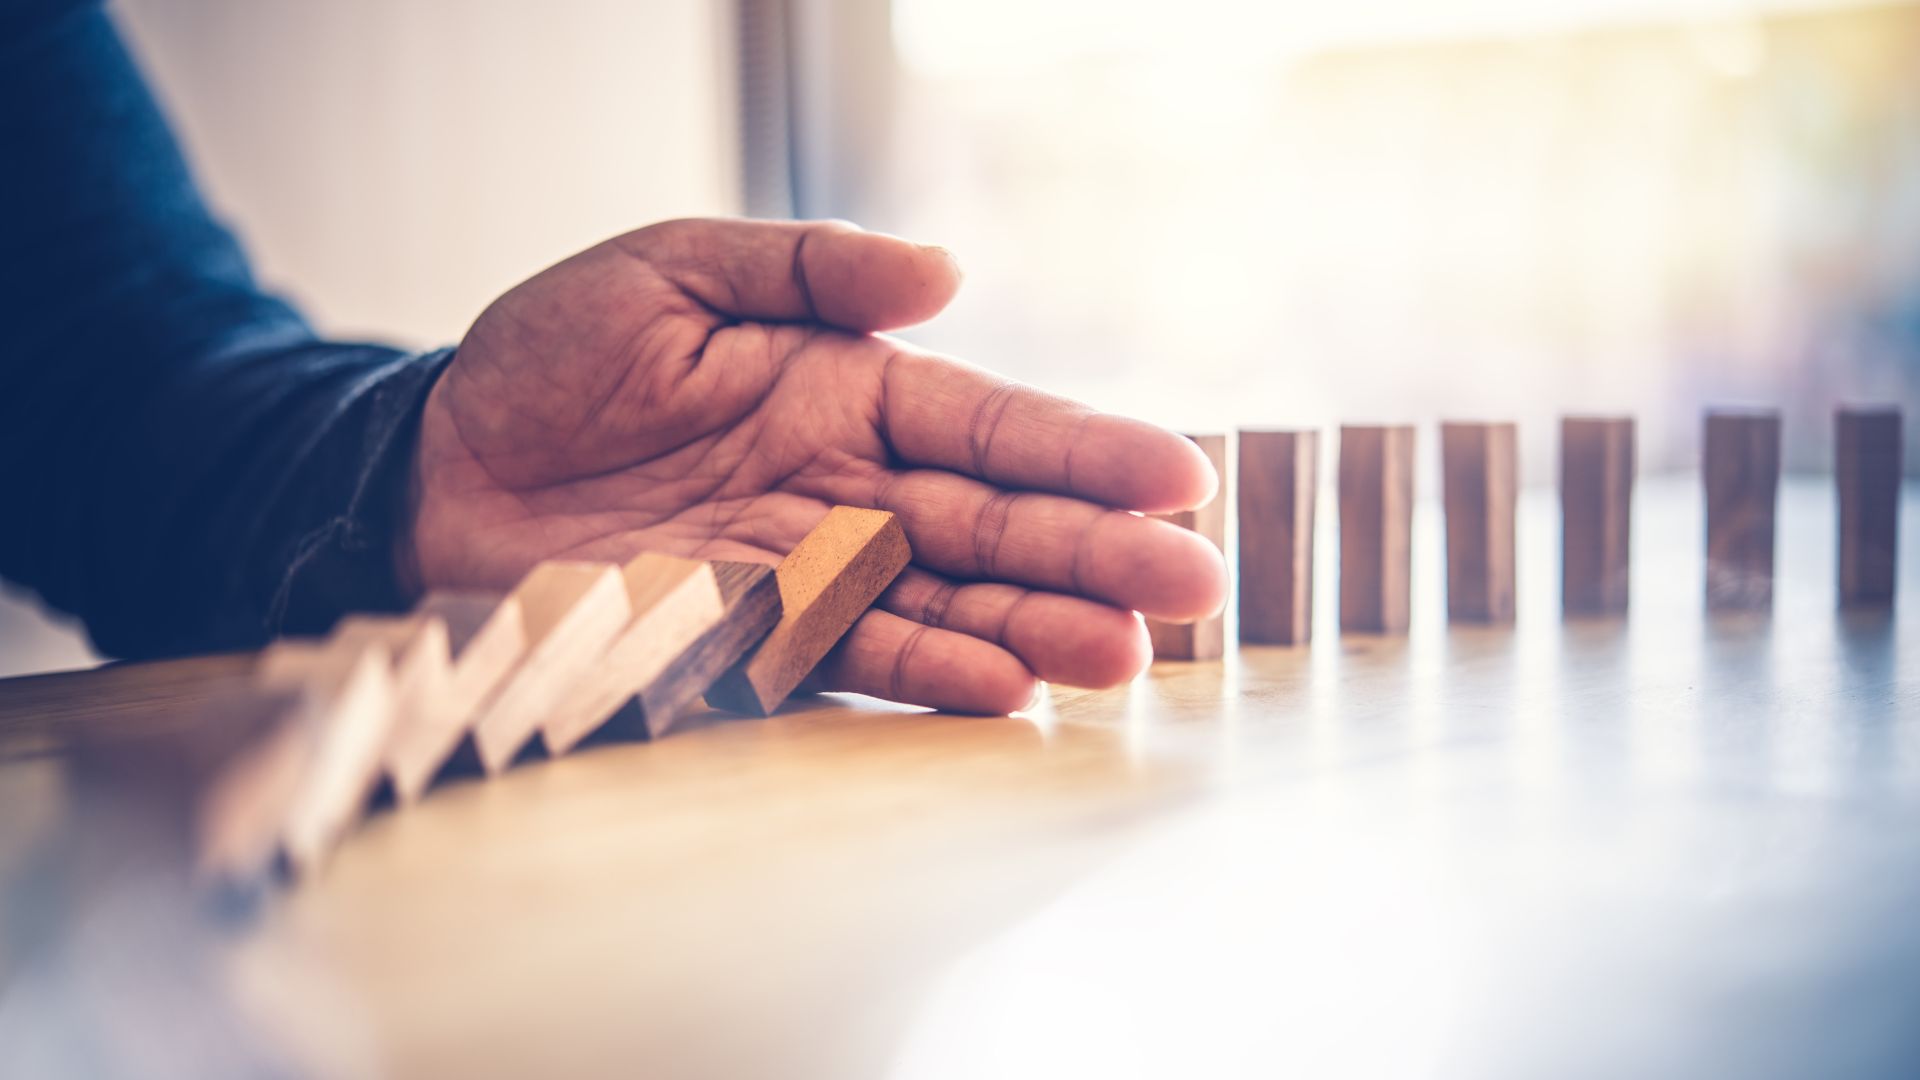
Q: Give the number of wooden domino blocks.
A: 15